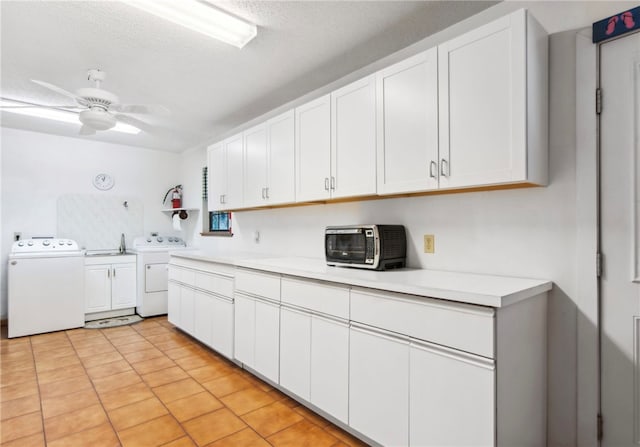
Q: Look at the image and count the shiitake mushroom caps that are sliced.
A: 0